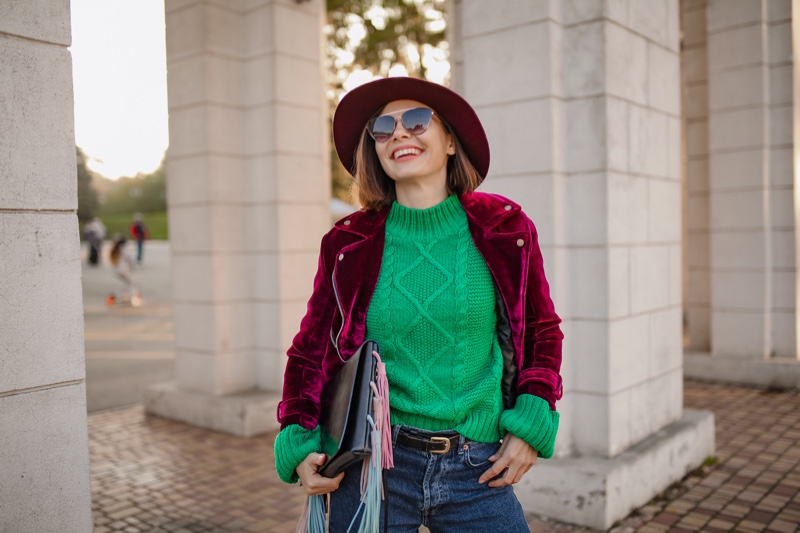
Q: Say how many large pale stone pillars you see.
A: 4